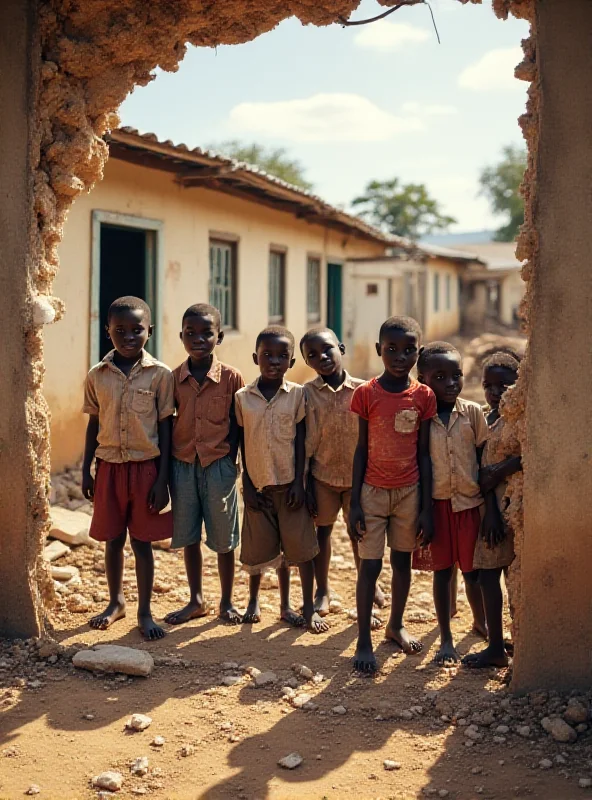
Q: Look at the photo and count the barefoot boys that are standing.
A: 7